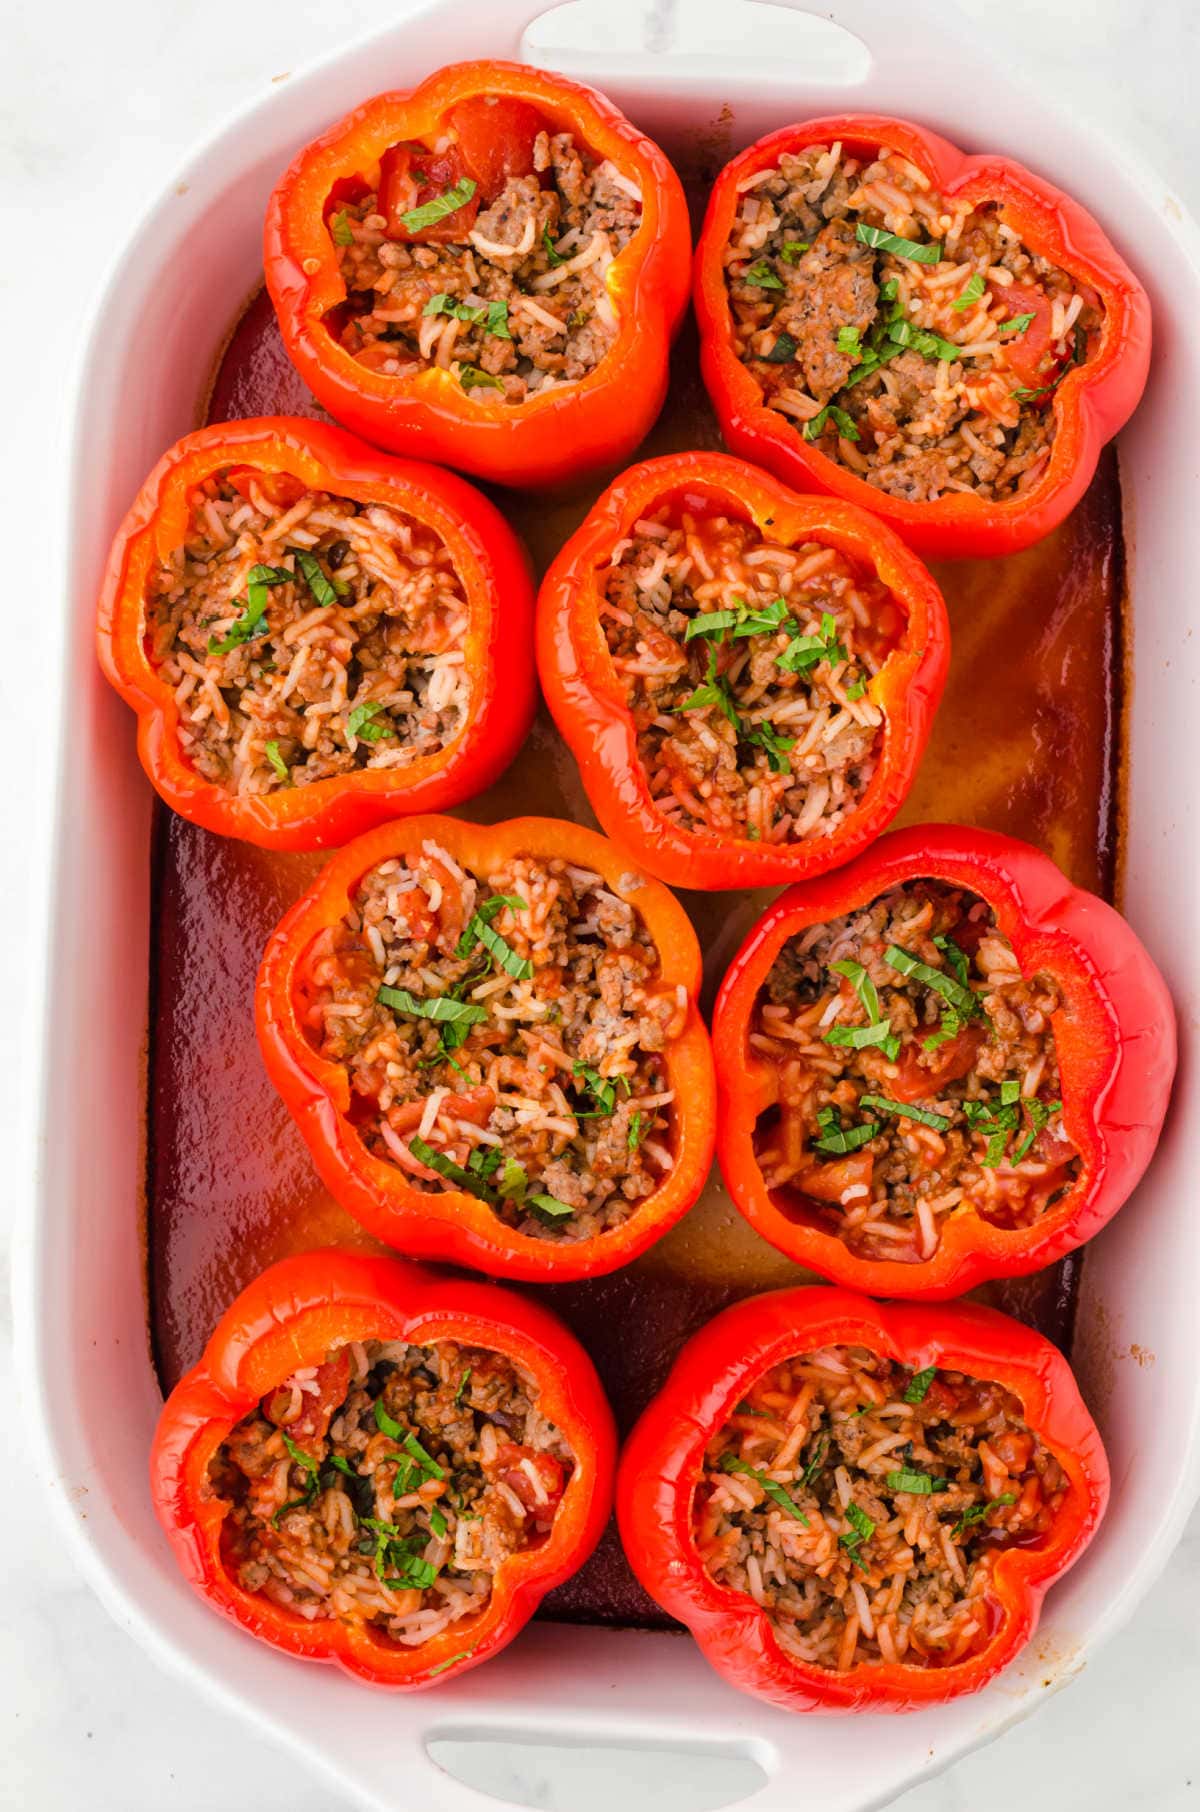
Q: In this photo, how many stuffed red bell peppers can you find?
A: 8